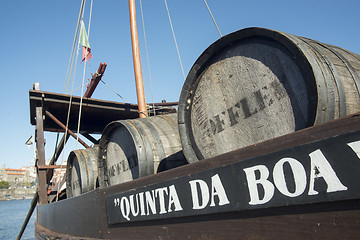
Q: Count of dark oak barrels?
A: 3